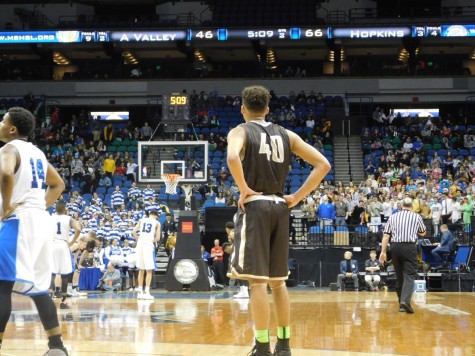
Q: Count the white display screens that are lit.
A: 2